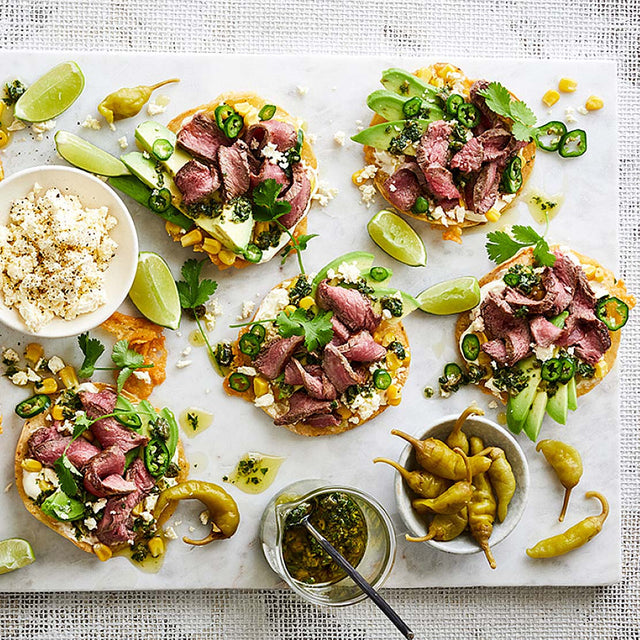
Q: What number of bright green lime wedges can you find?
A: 6